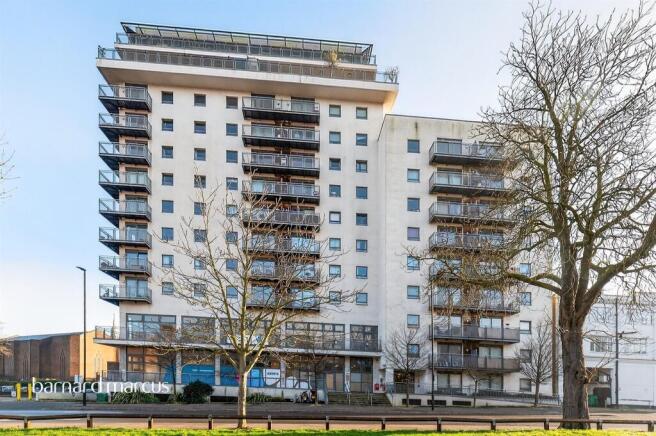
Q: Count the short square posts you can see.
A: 12